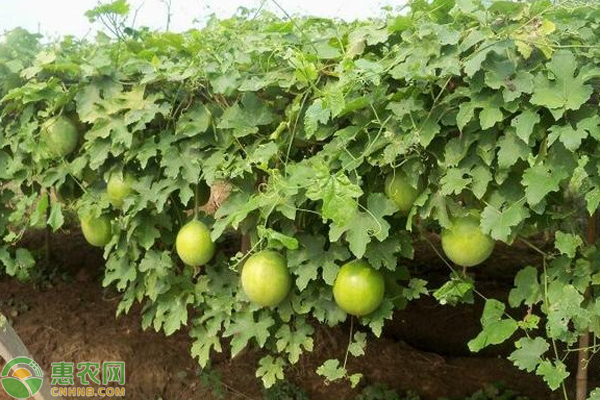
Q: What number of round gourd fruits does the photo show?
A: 8